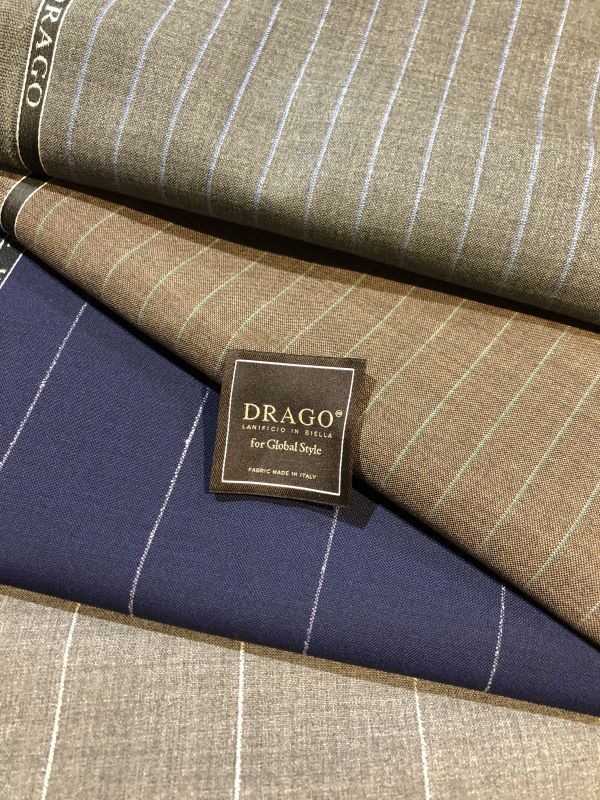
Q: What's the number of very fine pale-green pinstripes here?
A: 14